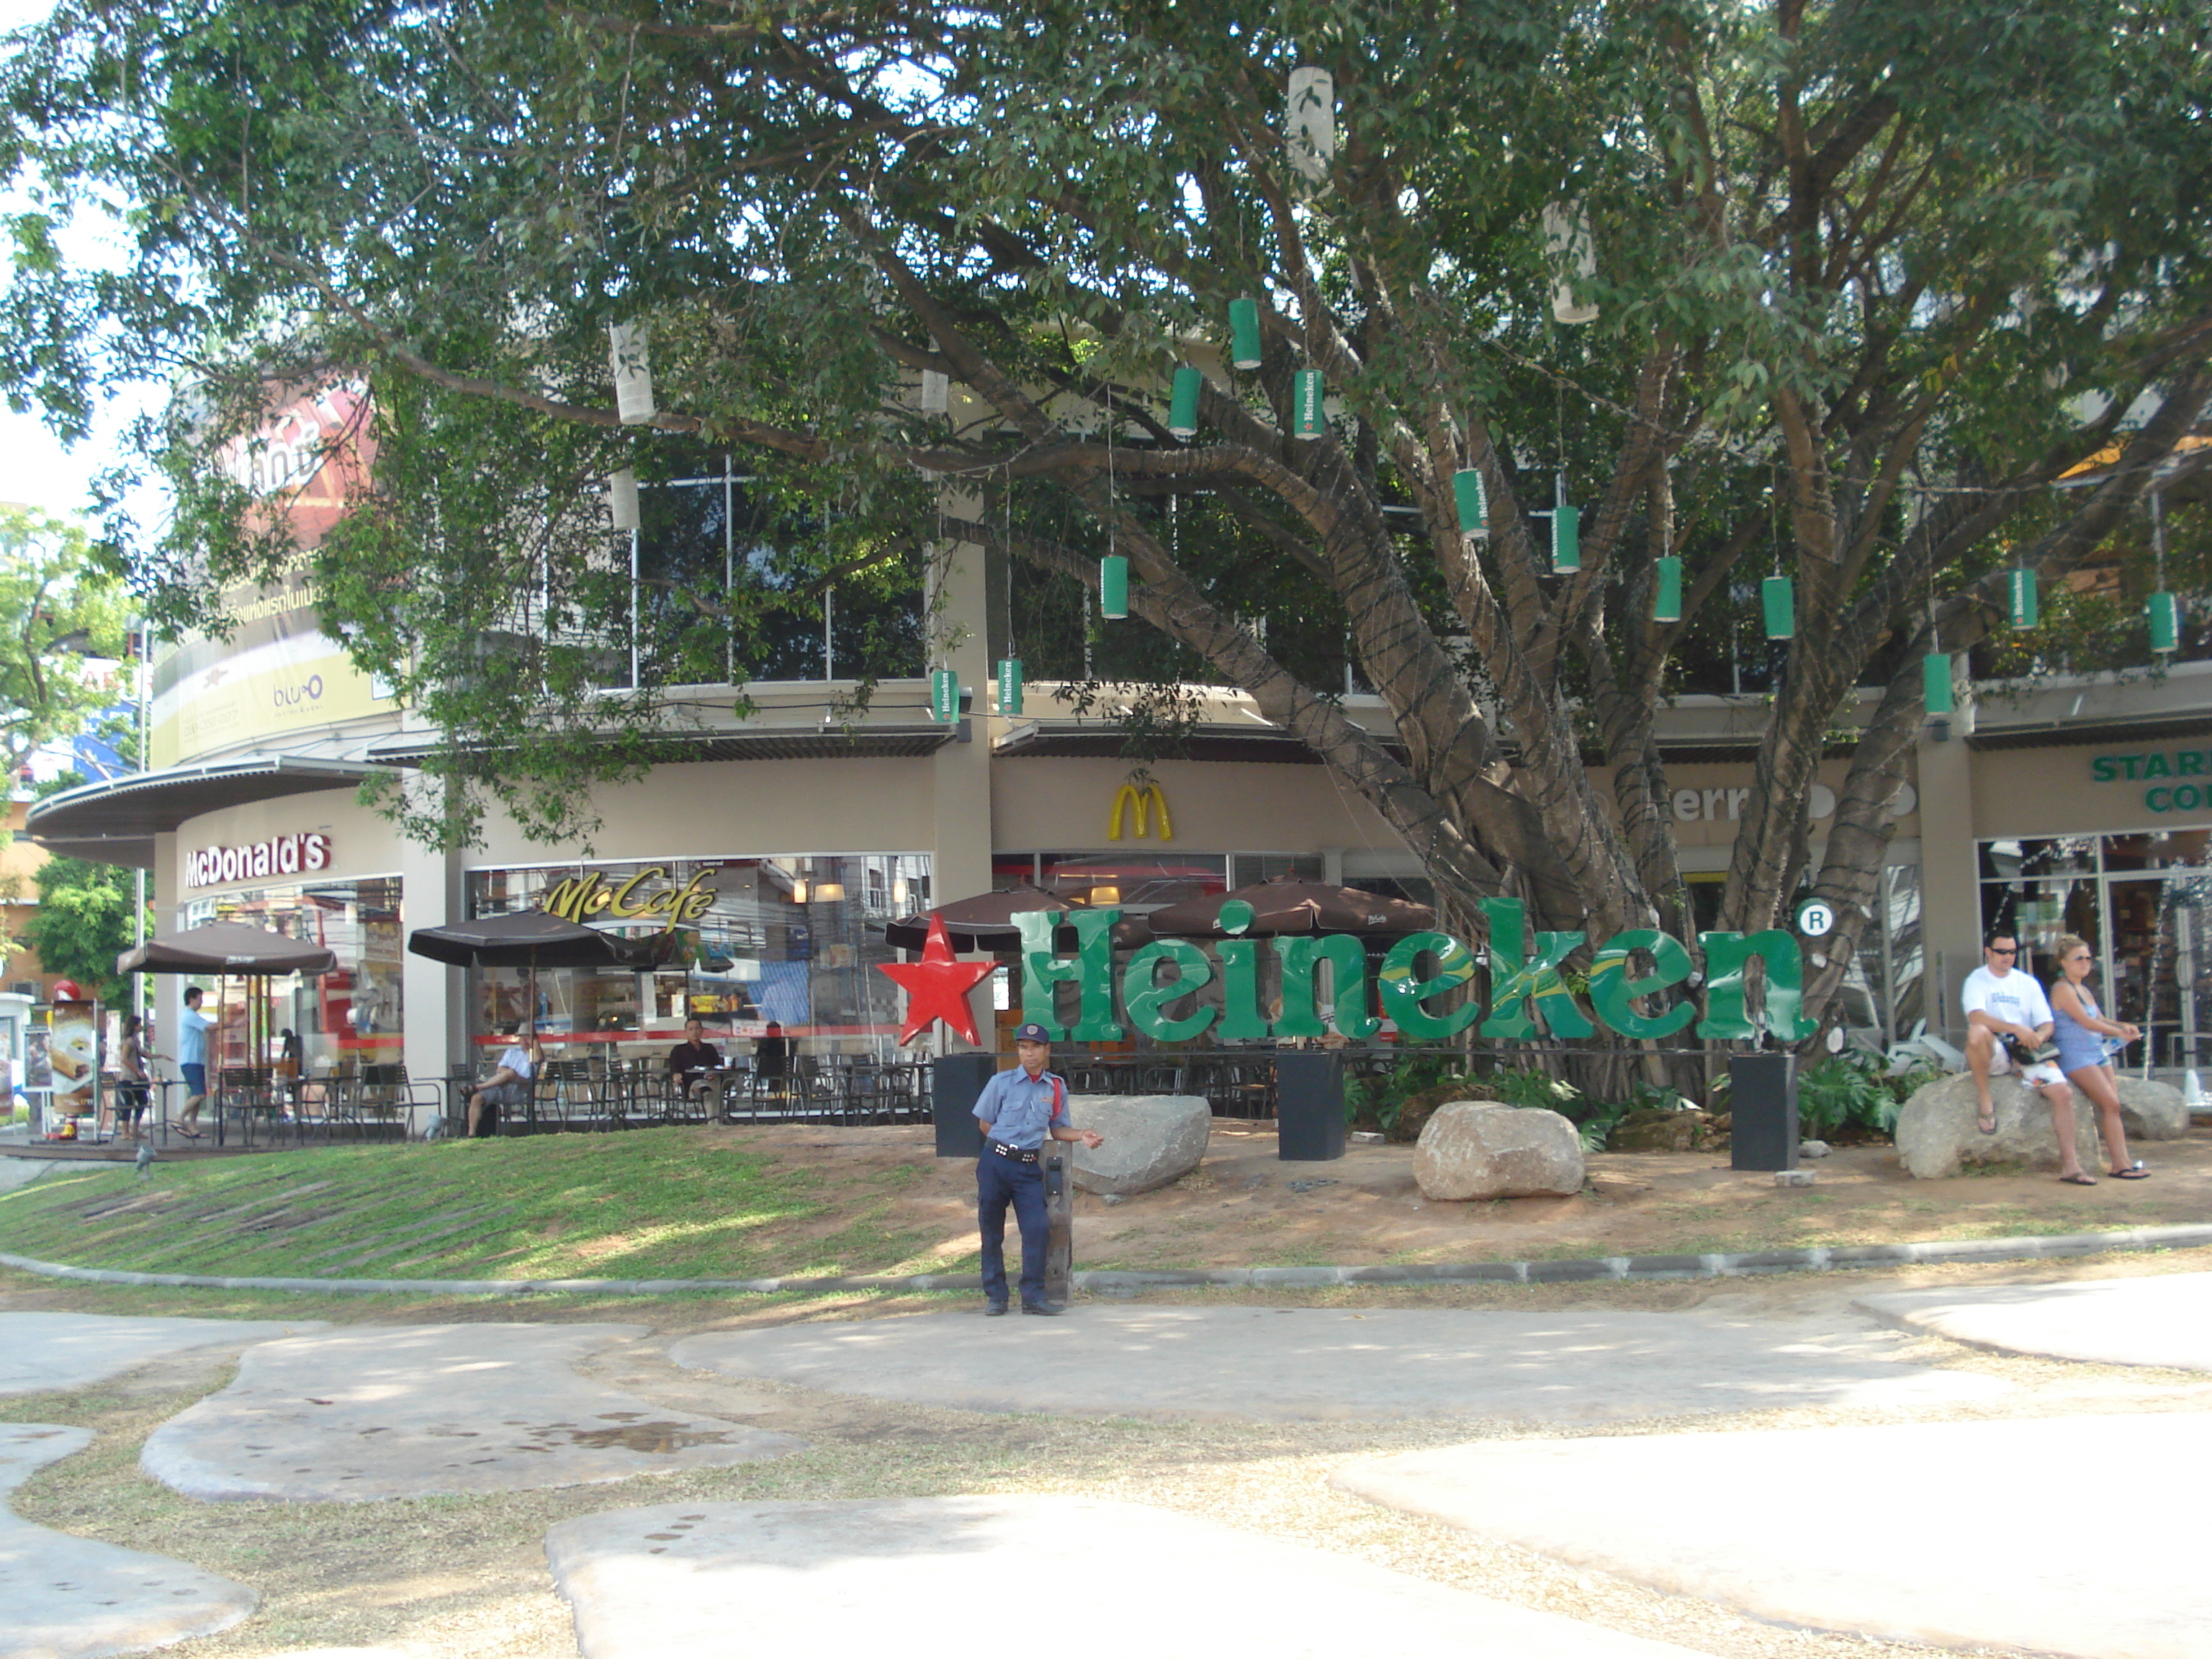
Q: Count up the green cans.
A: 13